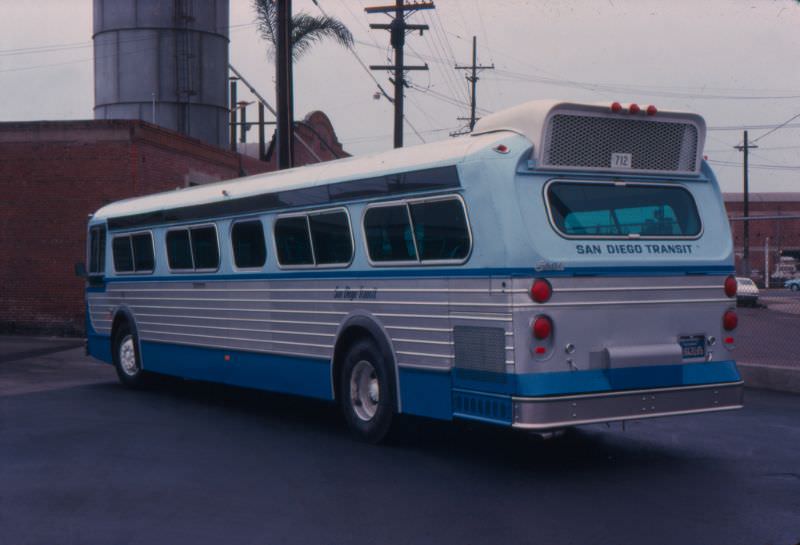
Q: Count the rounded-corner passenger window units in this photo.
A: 5